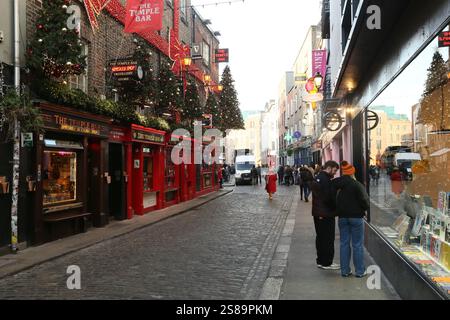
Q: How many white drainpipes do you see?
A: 1